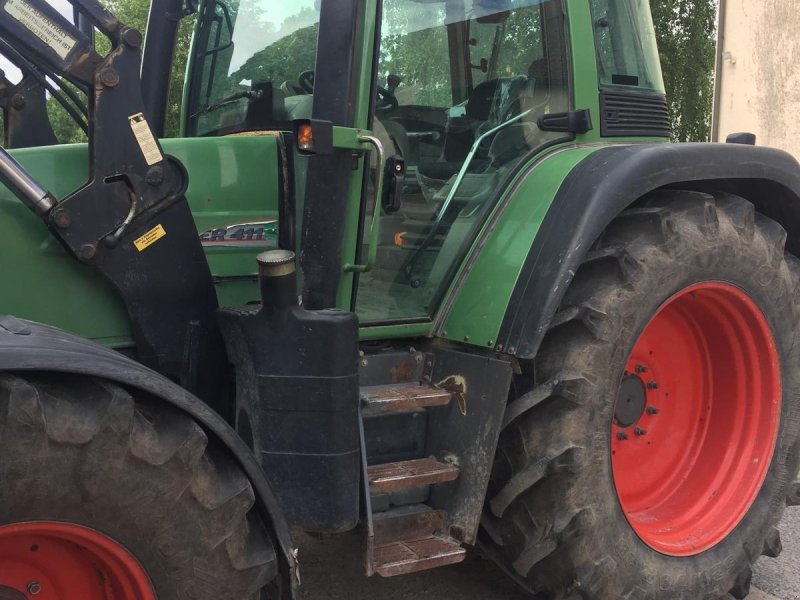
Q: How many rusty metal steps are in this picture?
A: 3